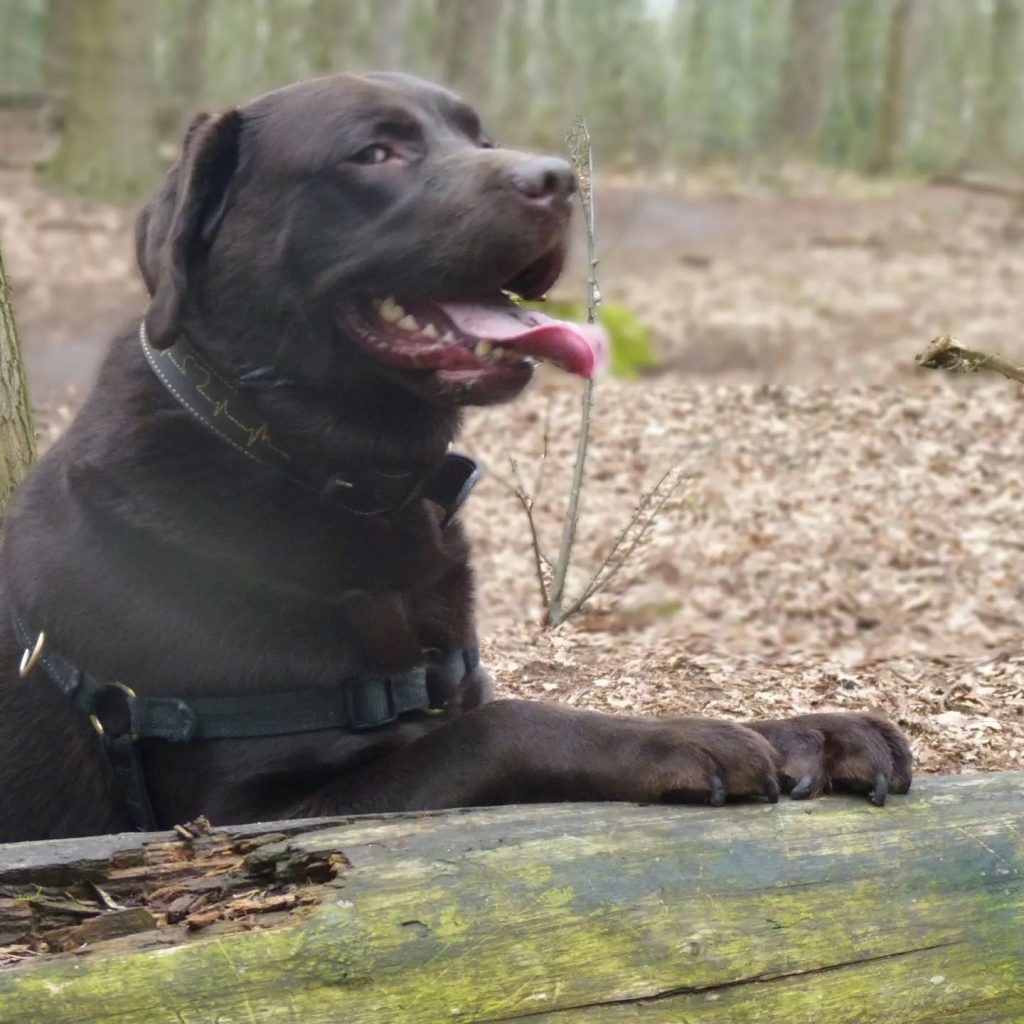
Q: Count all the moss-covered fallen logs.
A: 1